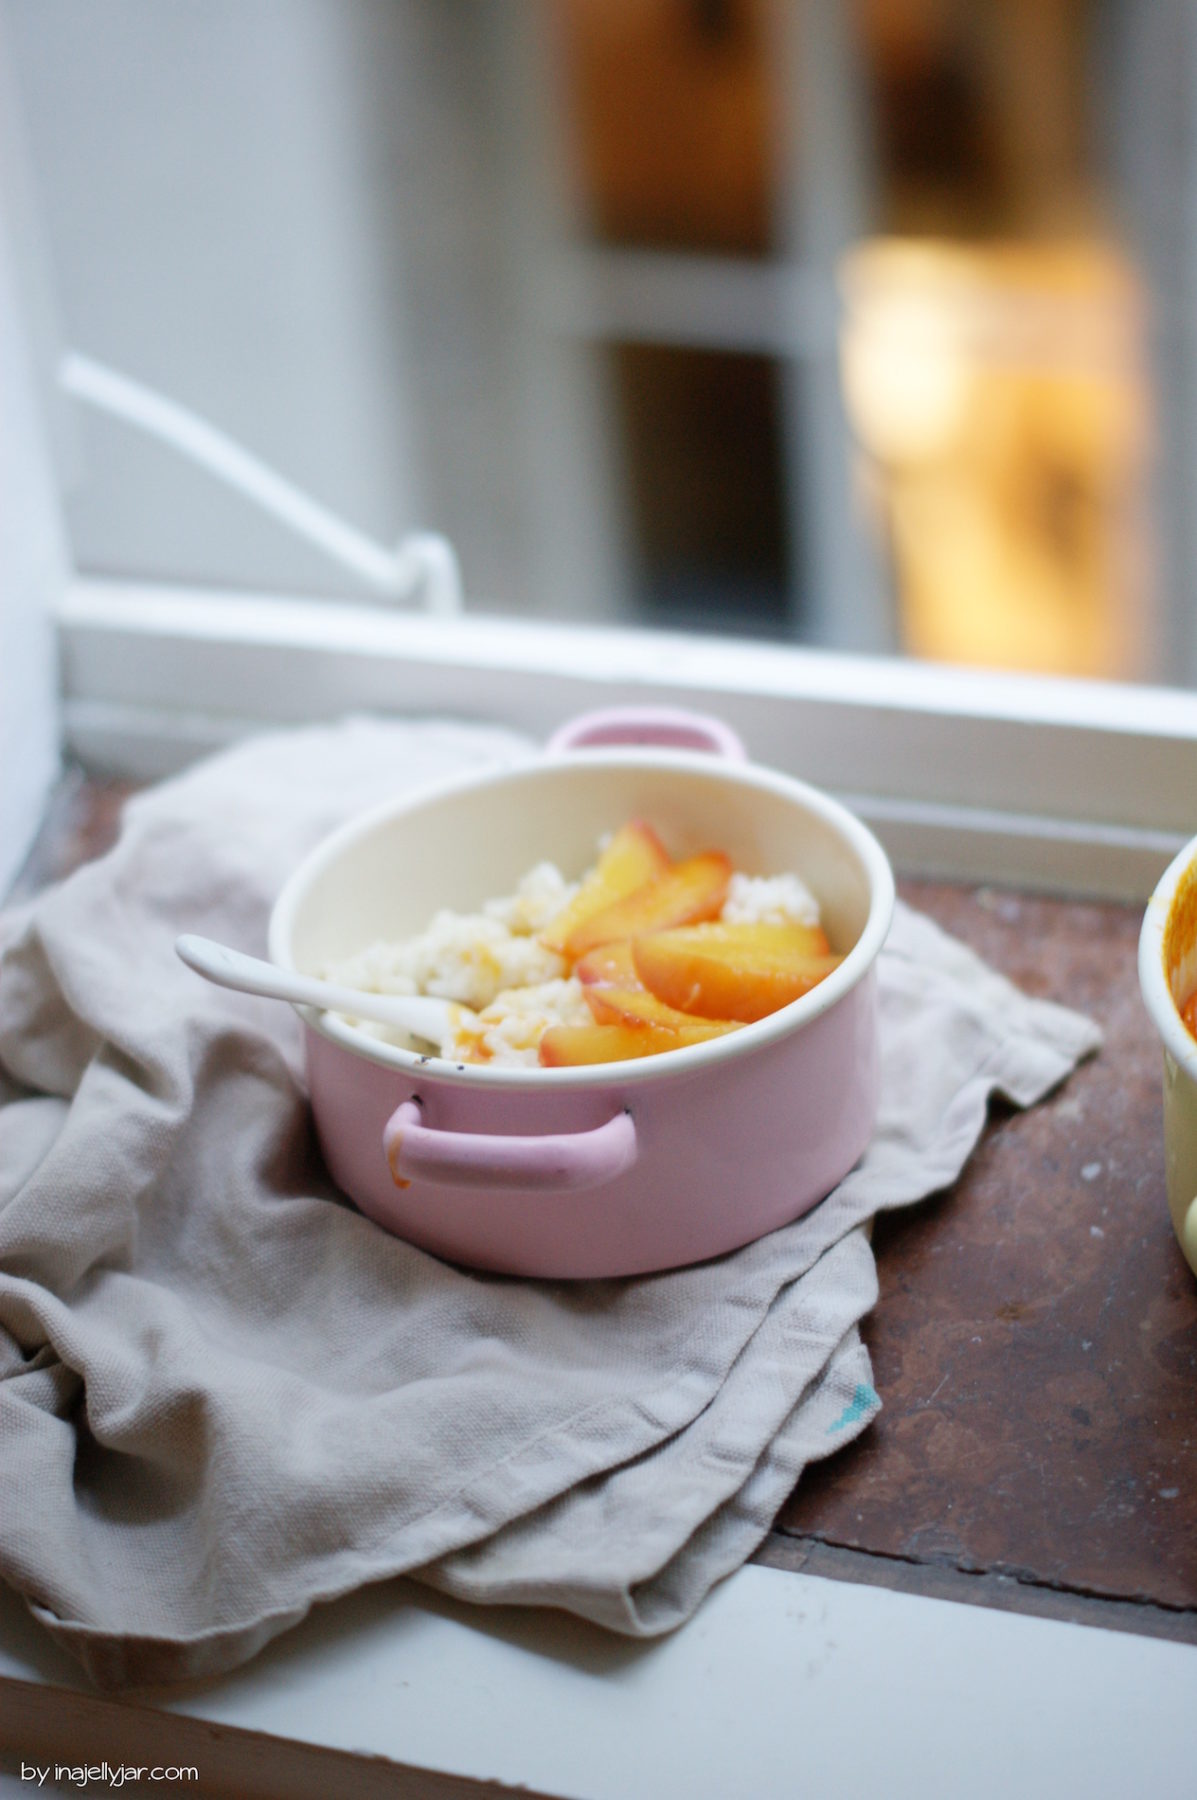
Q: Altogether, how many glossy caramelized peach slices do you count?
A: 7